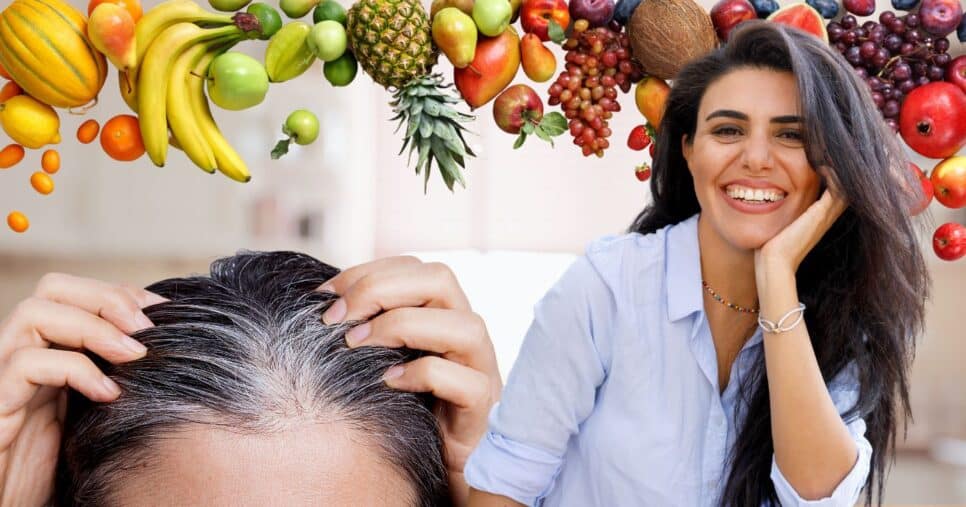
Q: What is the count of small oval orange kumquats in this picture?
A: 5